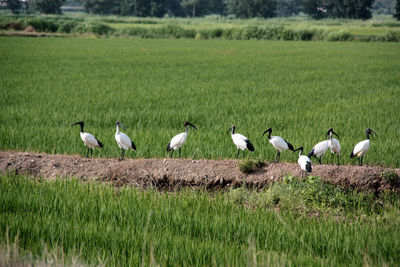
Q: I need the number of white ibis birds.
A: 9